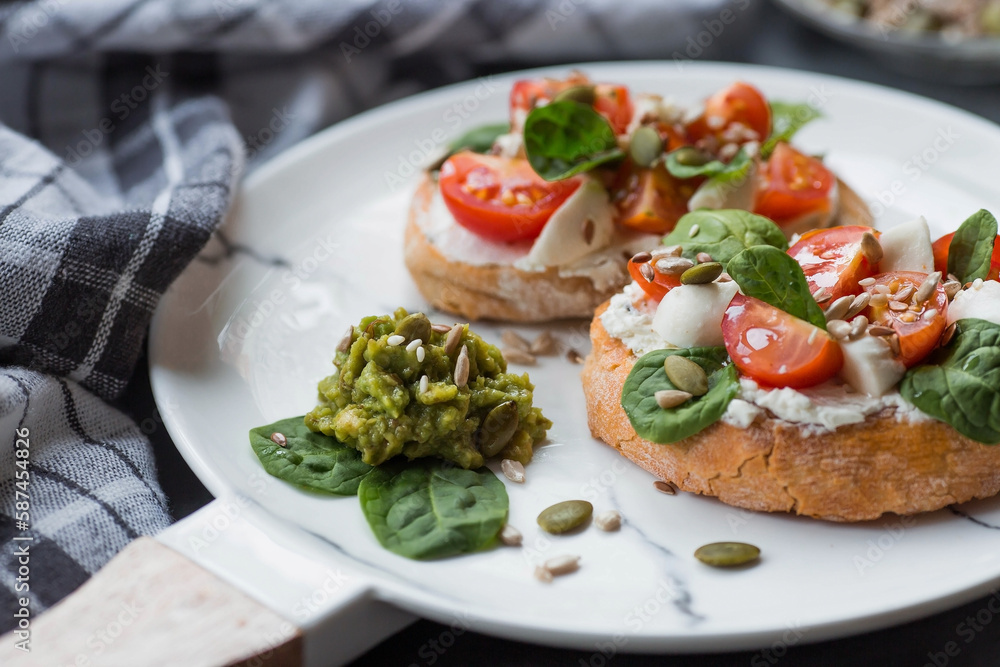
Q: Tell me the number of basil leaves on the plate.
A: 11